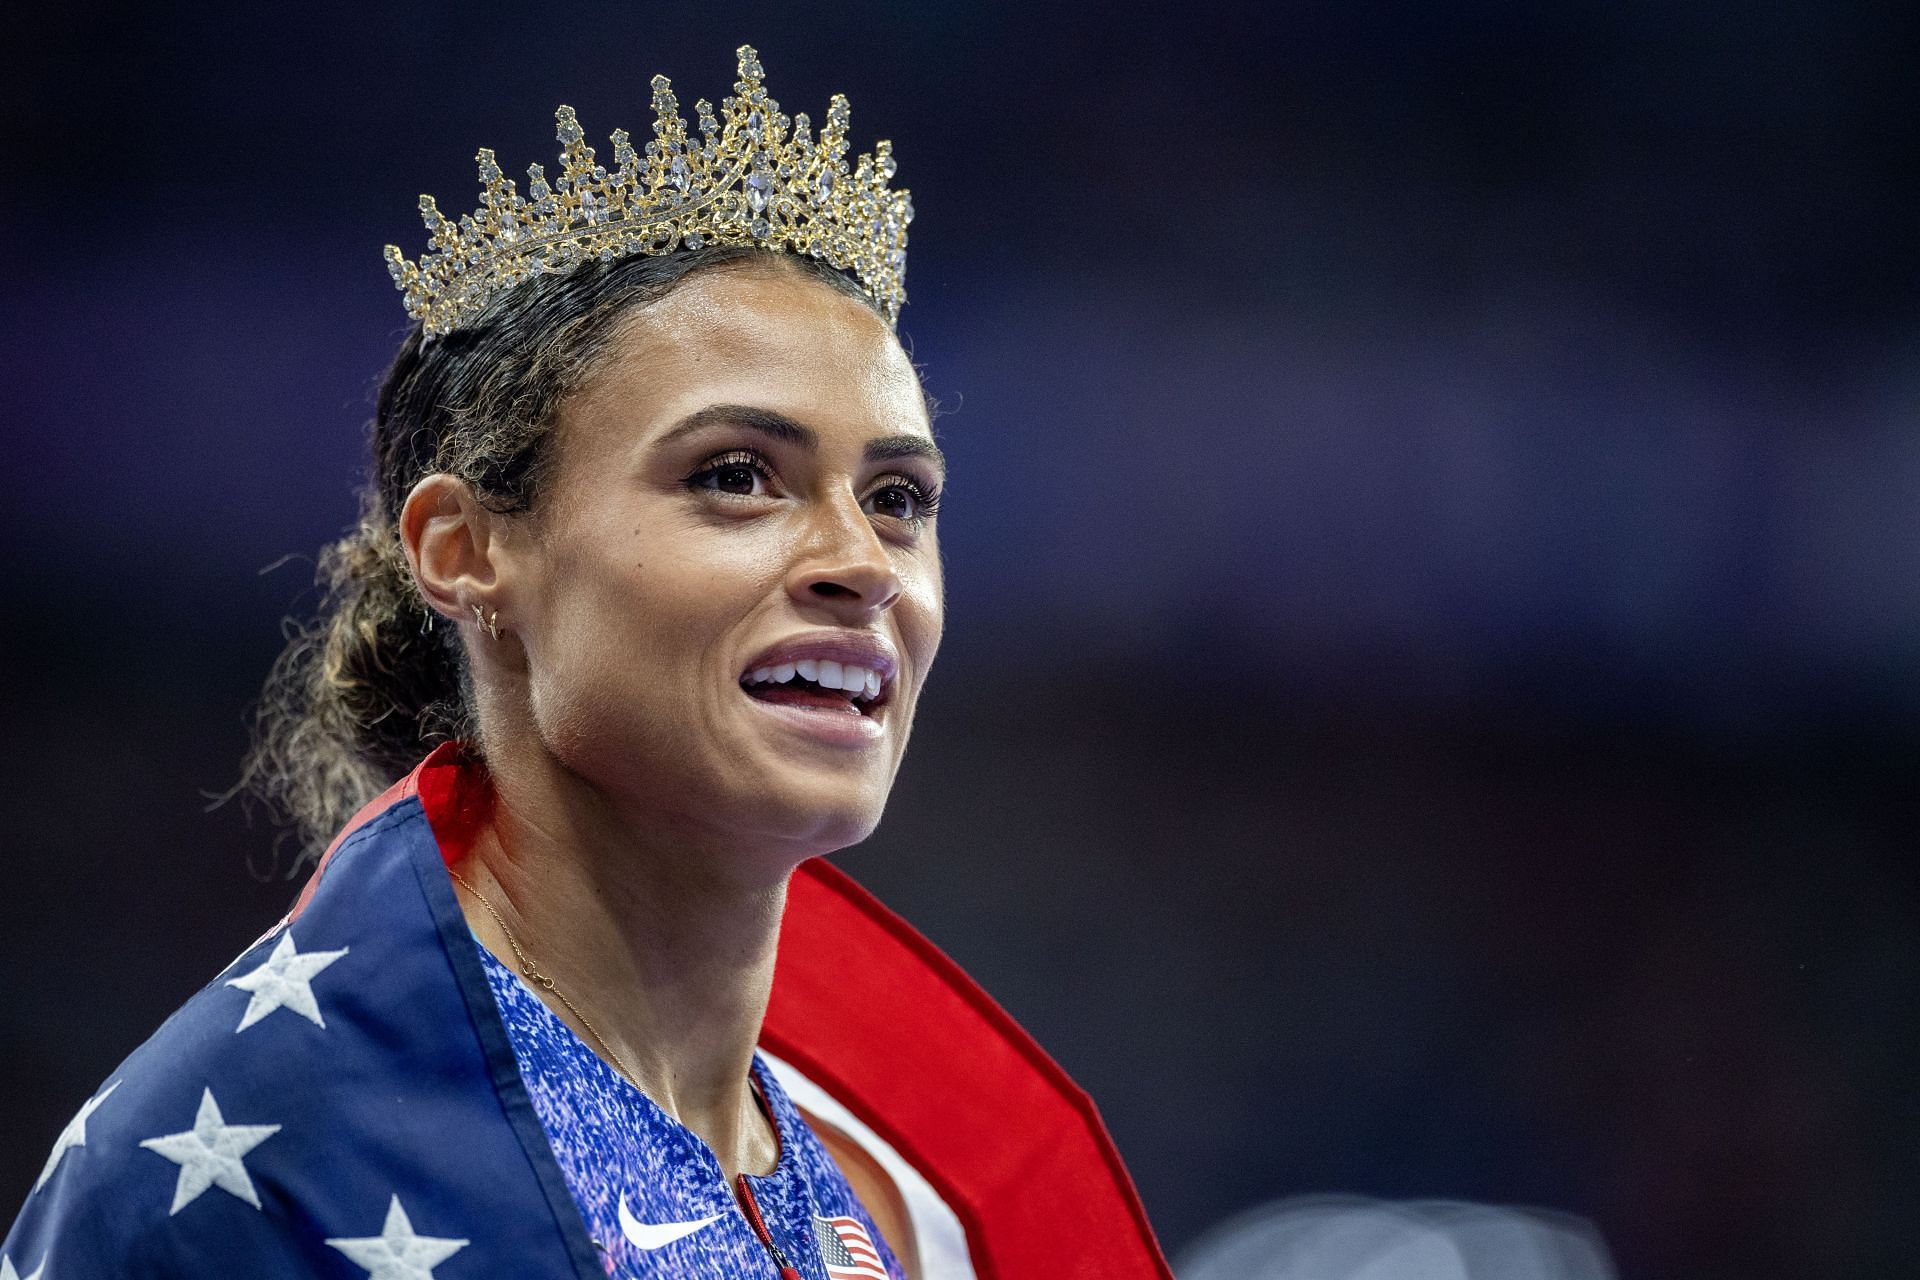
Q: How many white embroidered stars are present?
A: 5